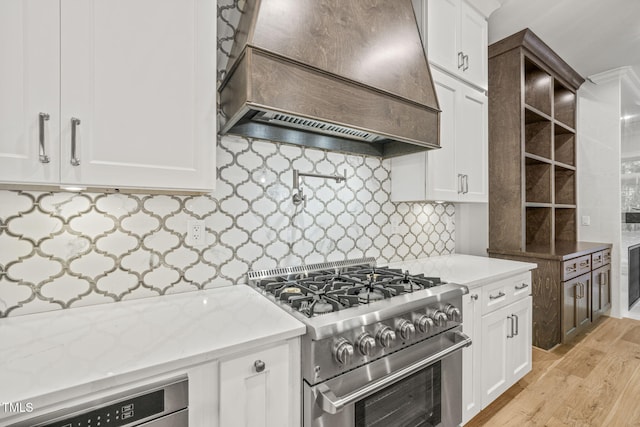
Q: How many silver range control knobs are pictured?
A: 7